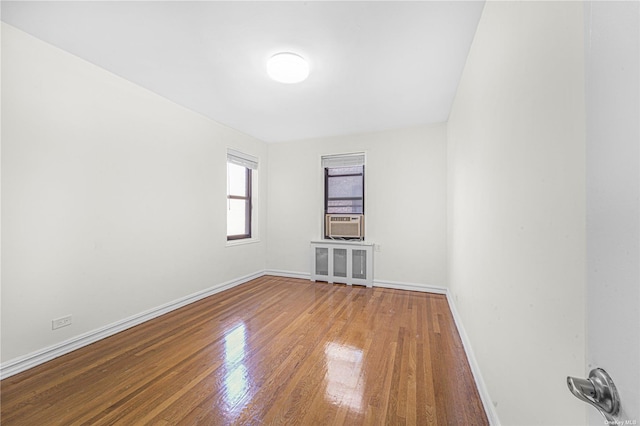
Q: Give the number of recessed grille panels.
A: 3